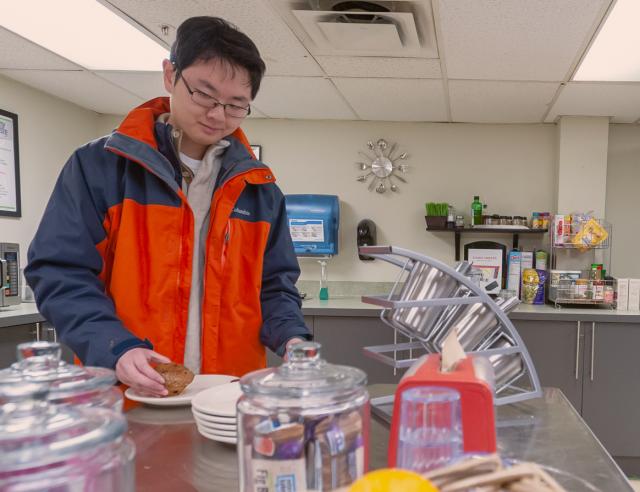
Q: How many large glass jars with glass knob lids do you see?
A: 3